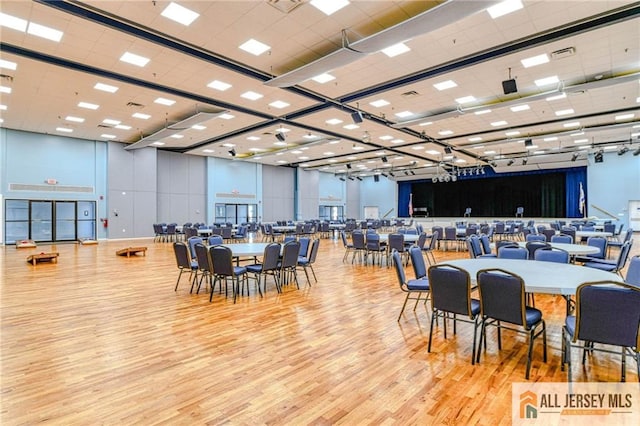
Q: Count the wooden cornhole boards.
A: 4